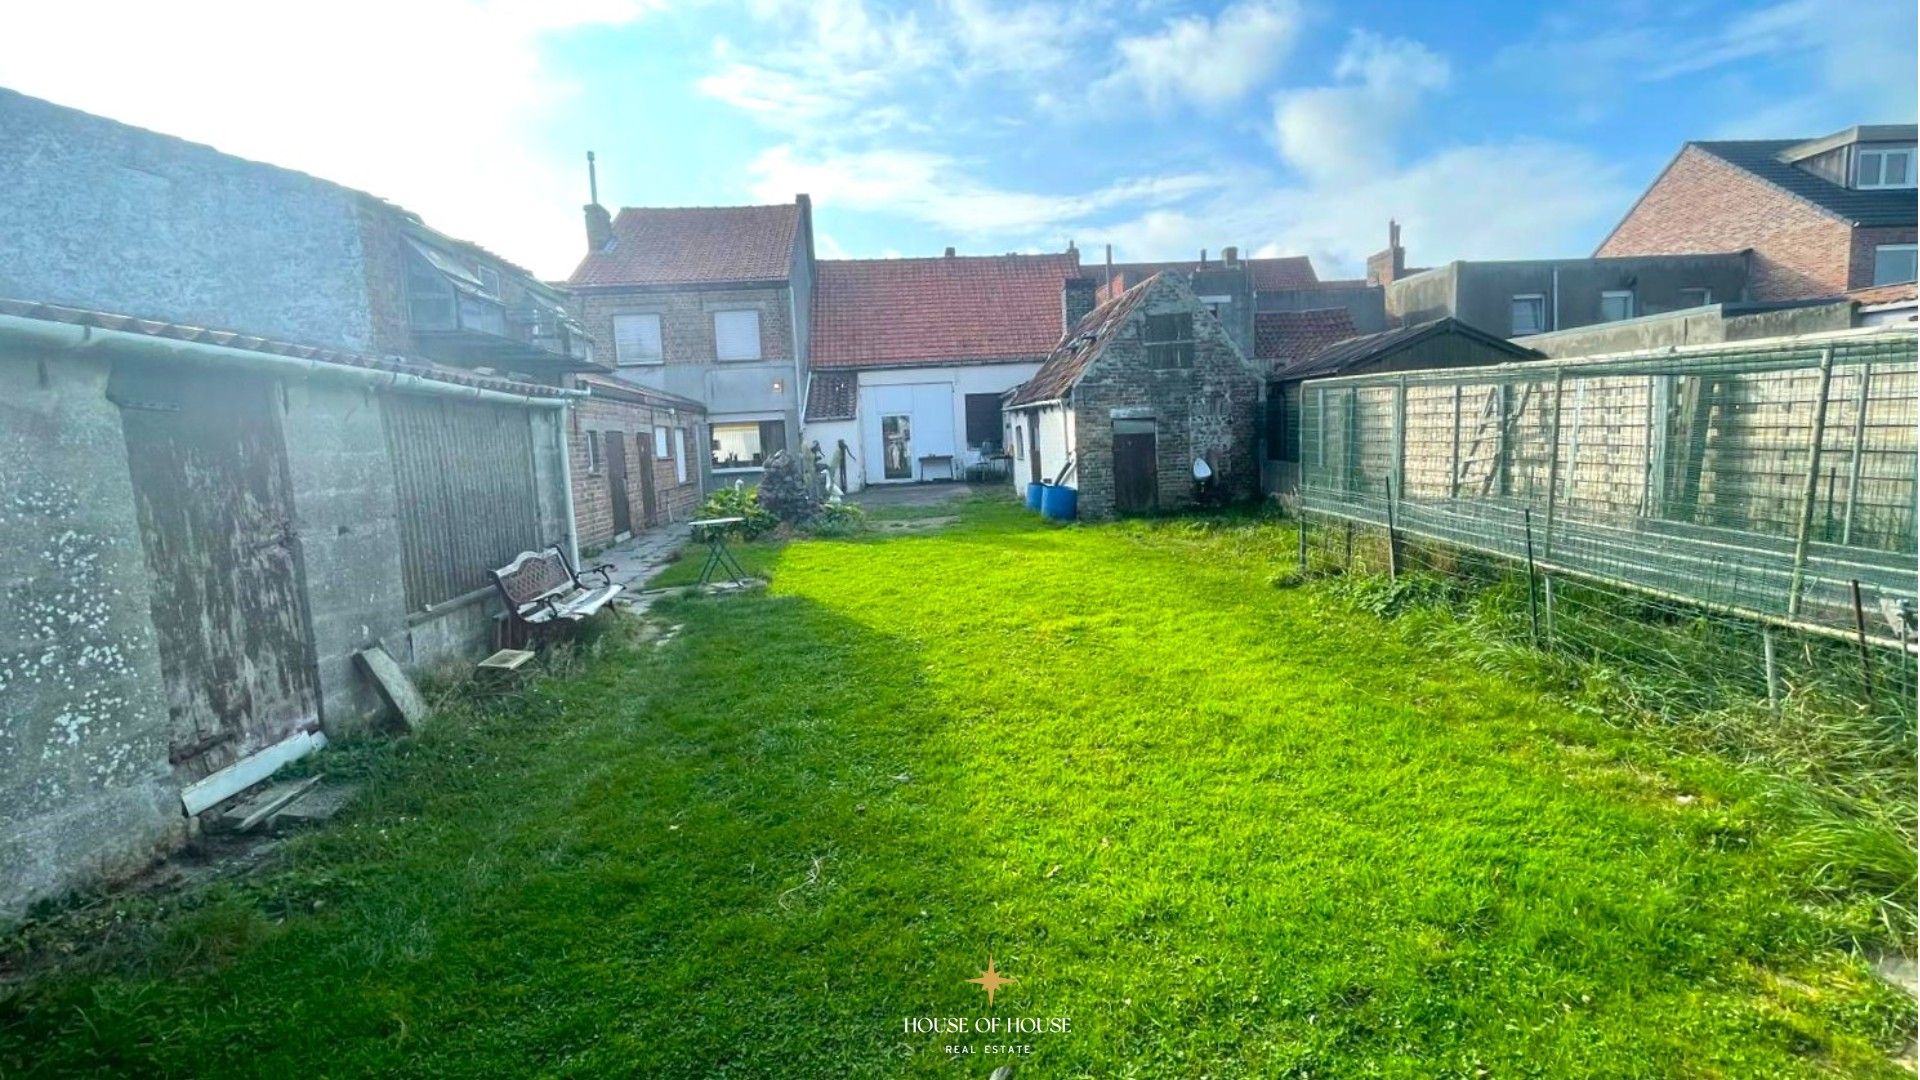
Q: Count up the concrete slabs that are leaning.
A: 1